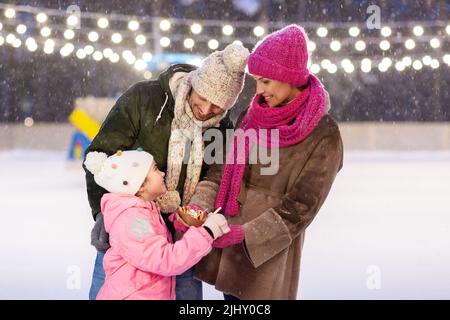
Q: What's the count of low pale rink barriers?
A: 1